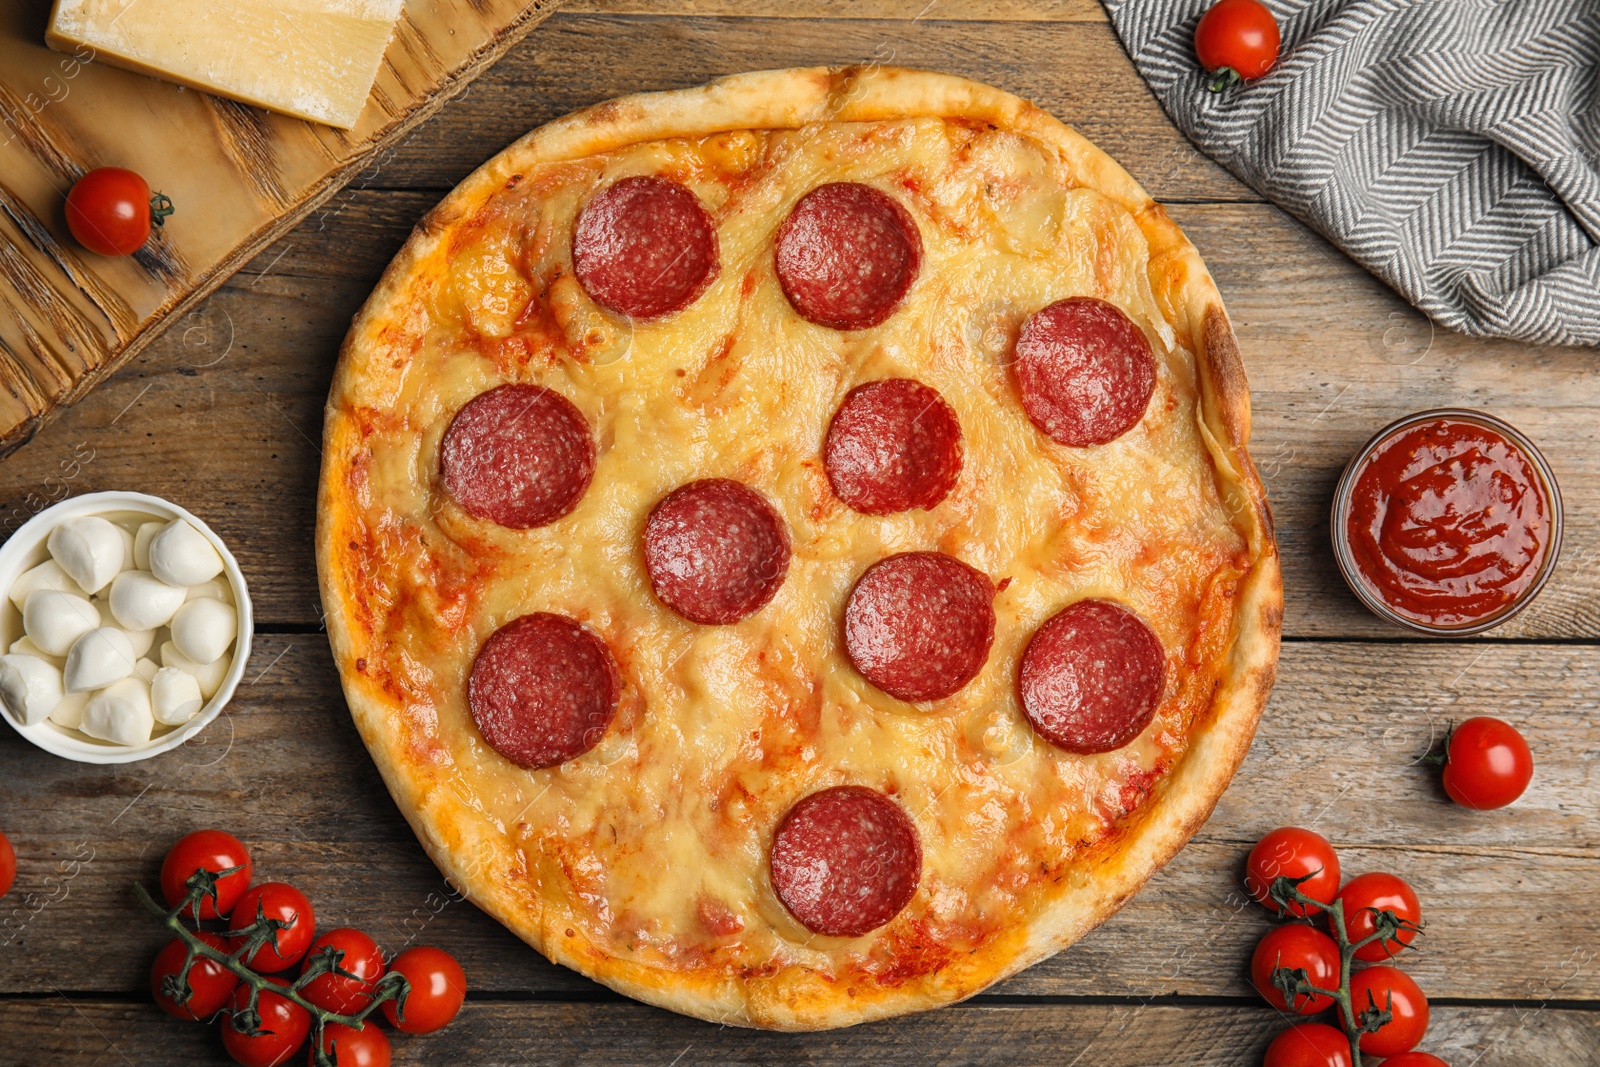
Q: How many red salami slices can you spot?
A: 10